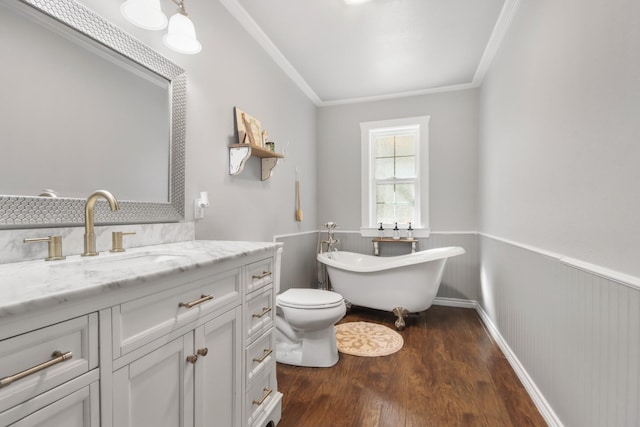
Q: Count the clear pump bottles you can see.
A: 3